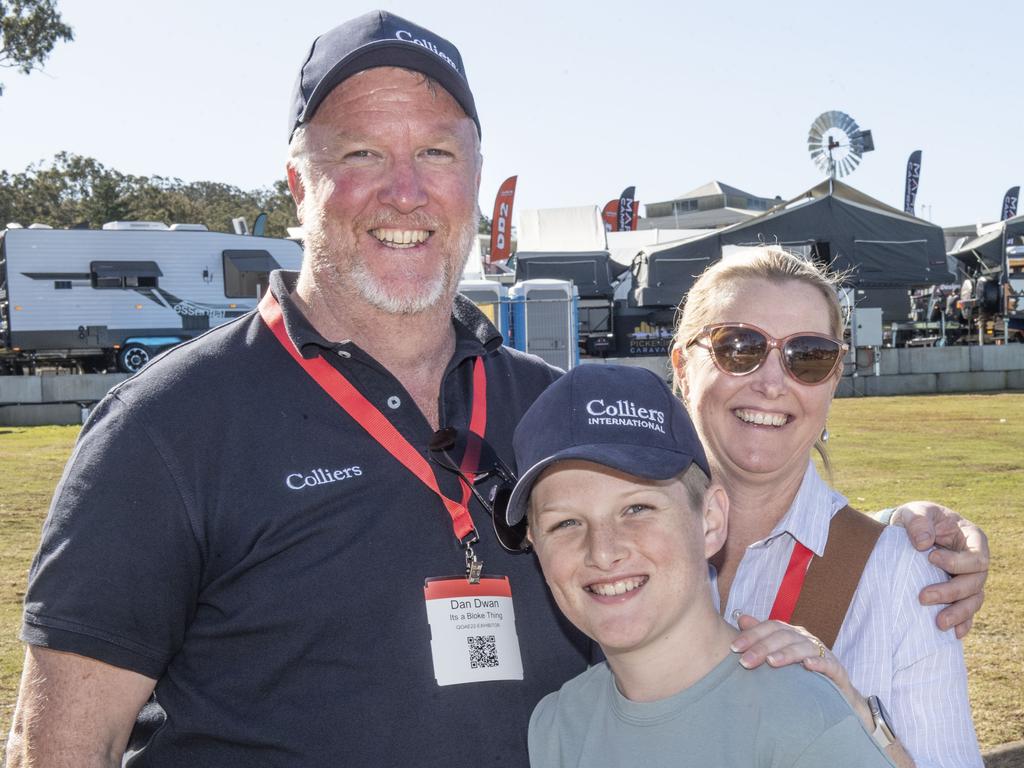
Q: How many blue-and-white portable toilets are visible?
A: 2